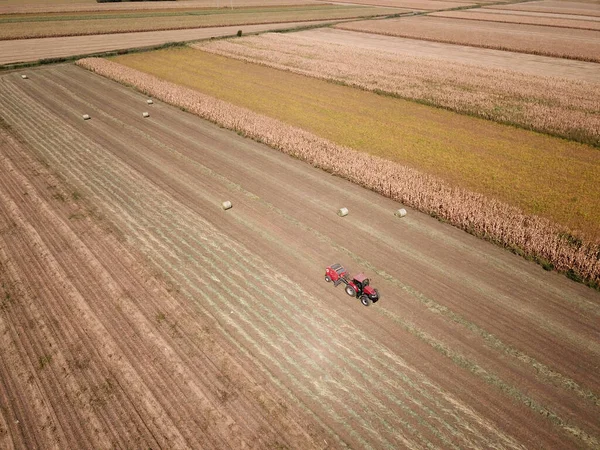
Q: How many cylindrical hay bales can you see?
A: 7